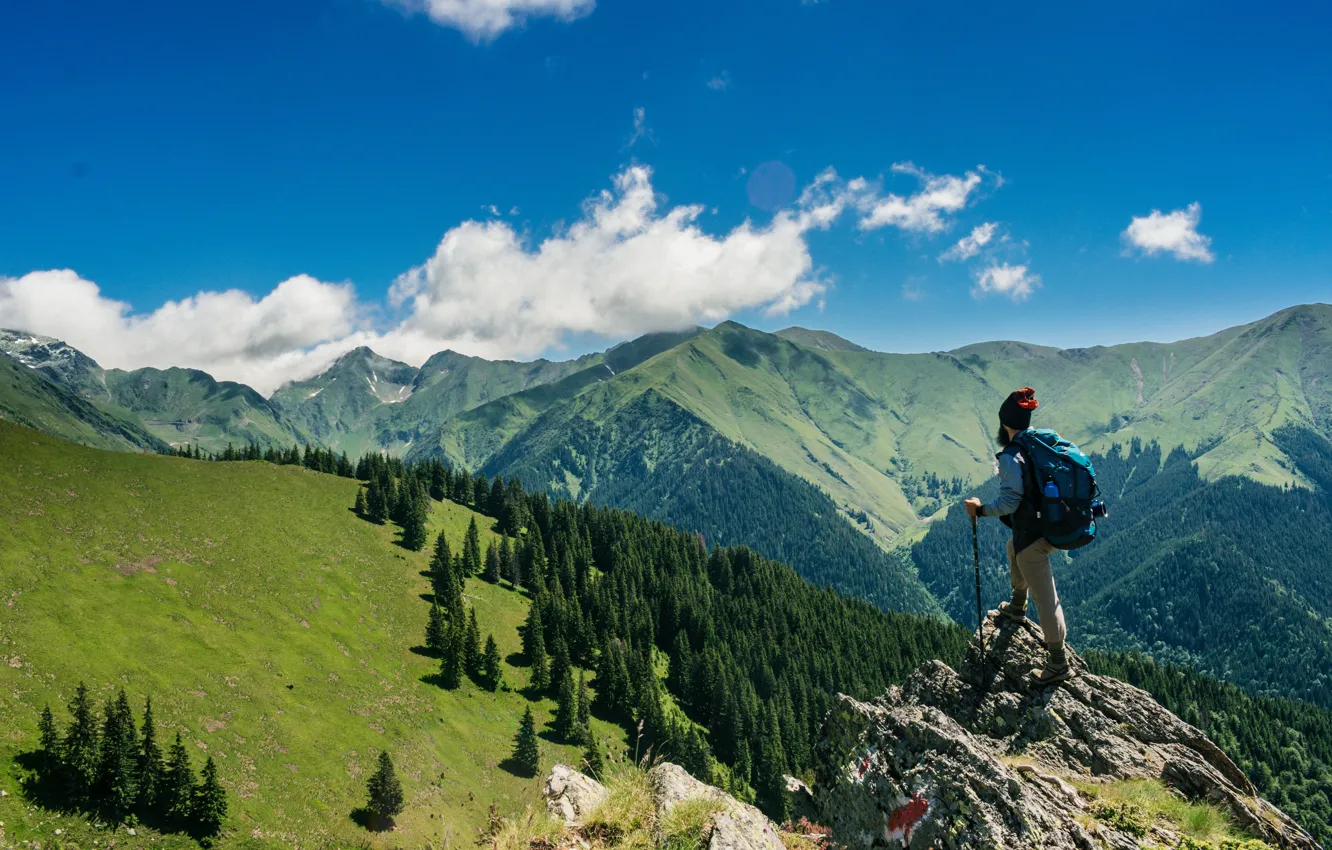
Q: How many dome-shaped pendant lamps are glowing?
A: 0